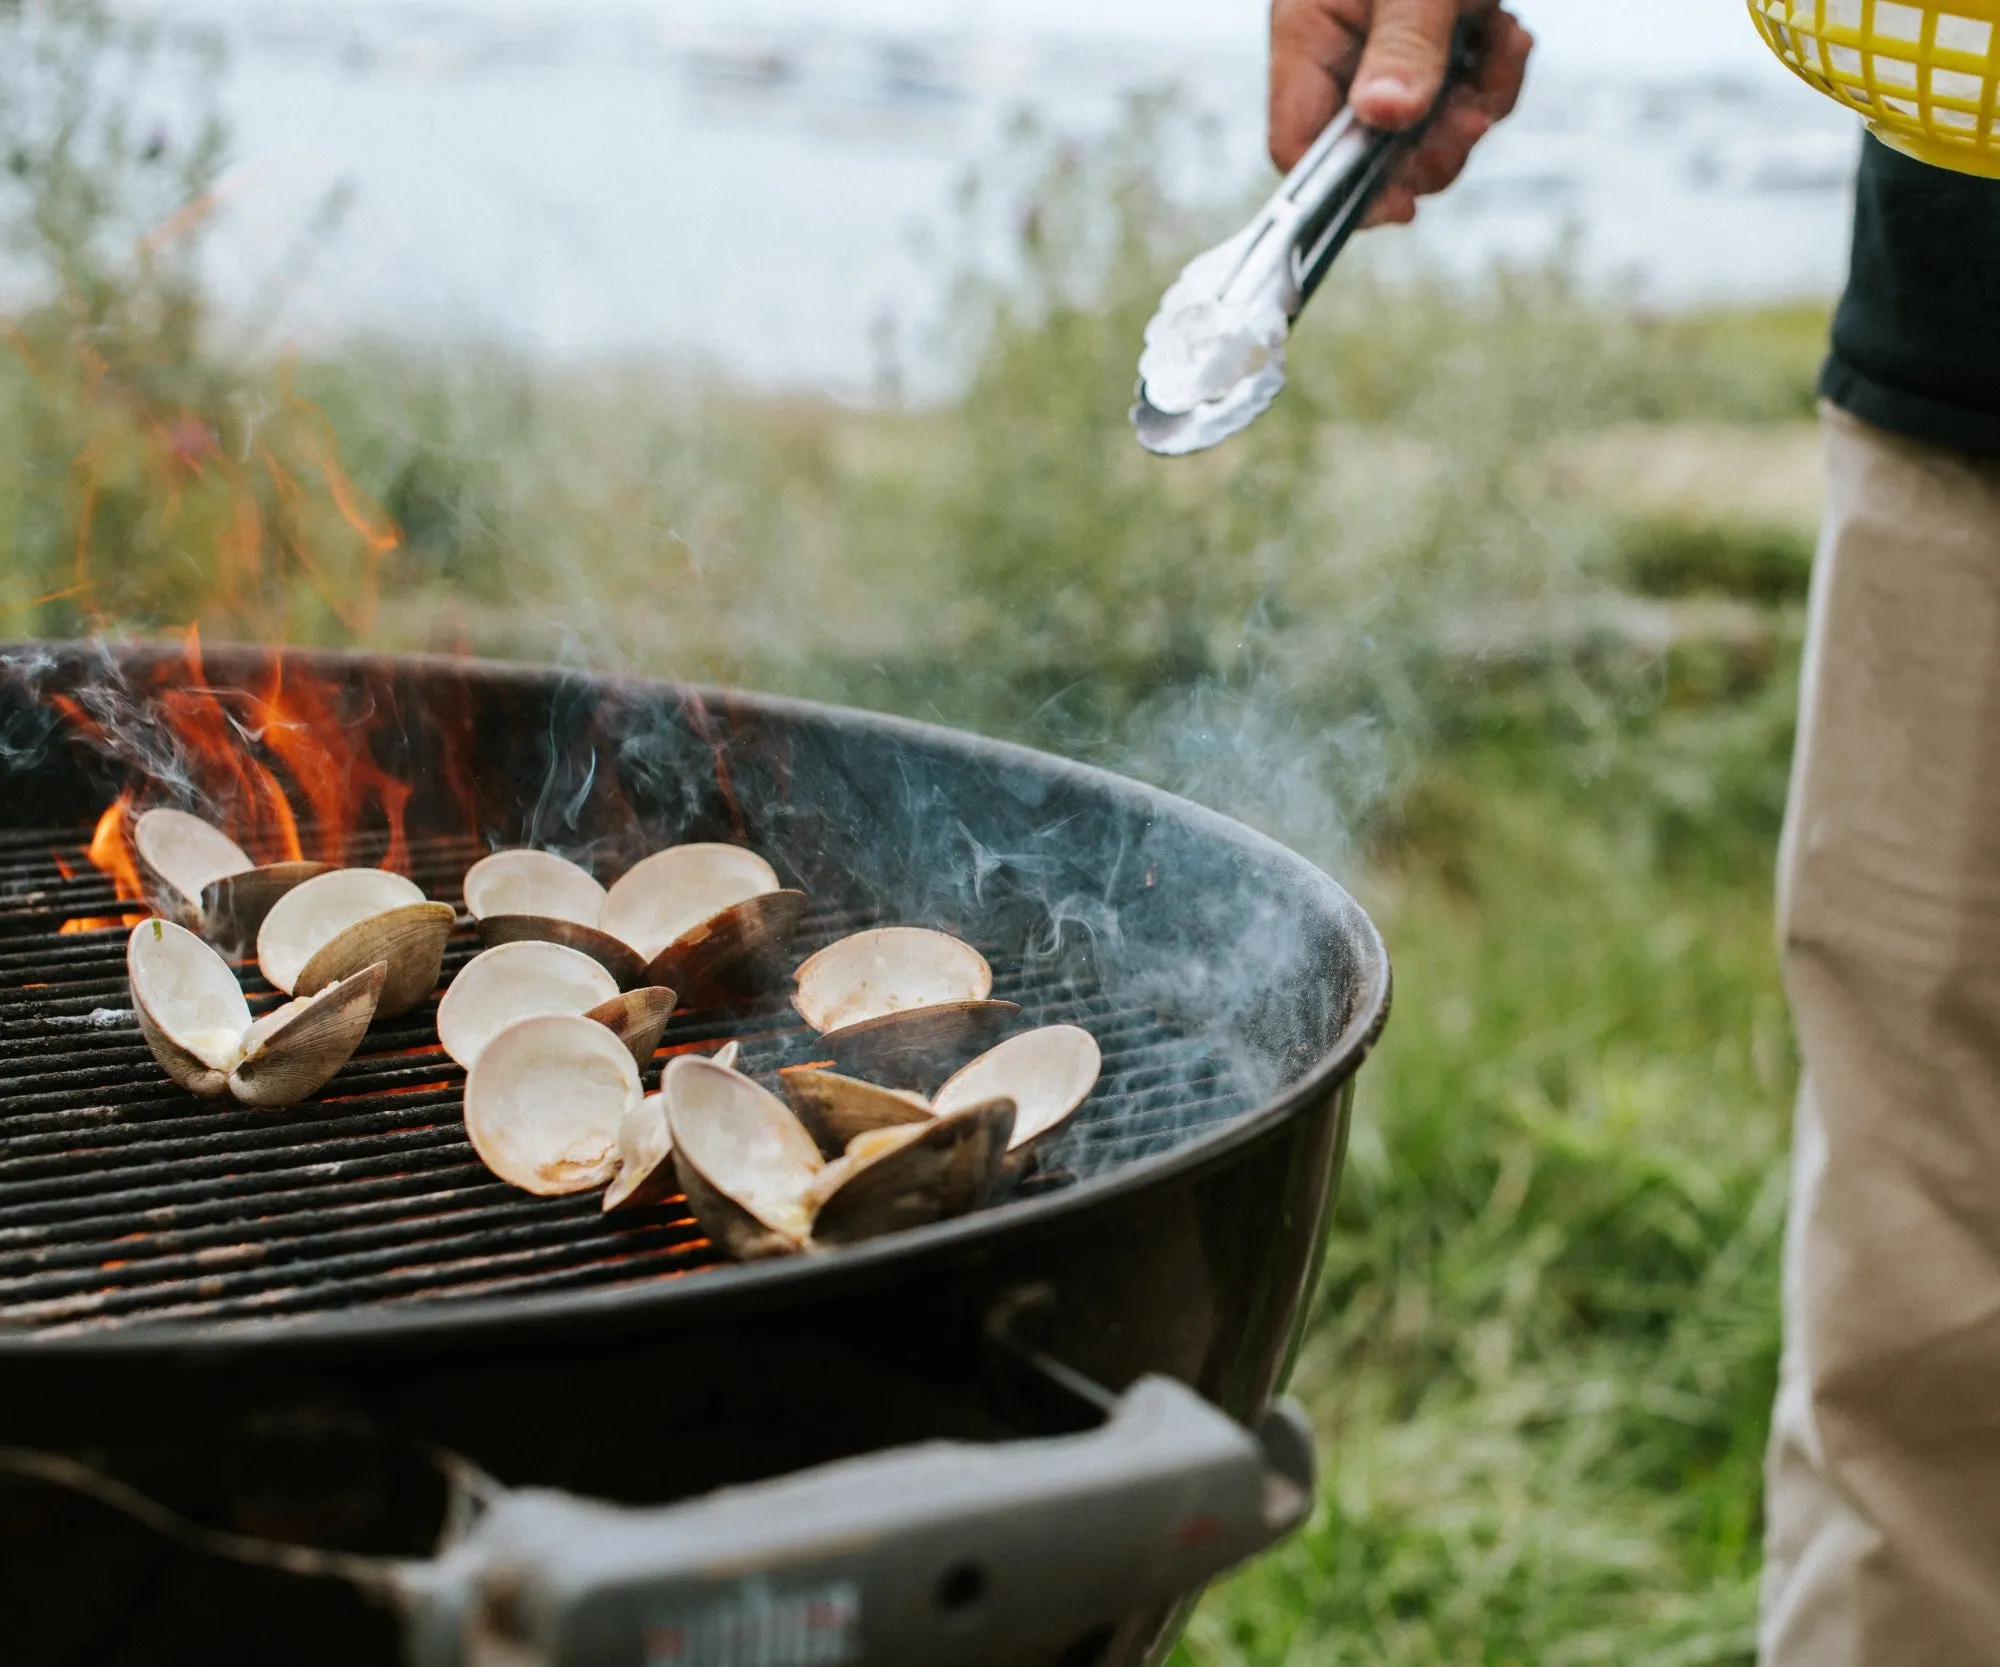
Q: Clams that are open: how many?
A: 10